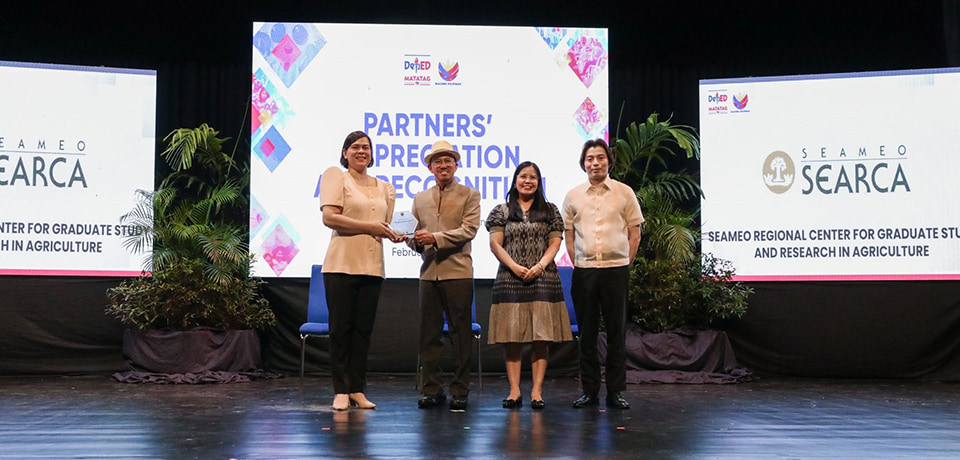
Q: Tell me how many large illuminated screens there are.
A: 3